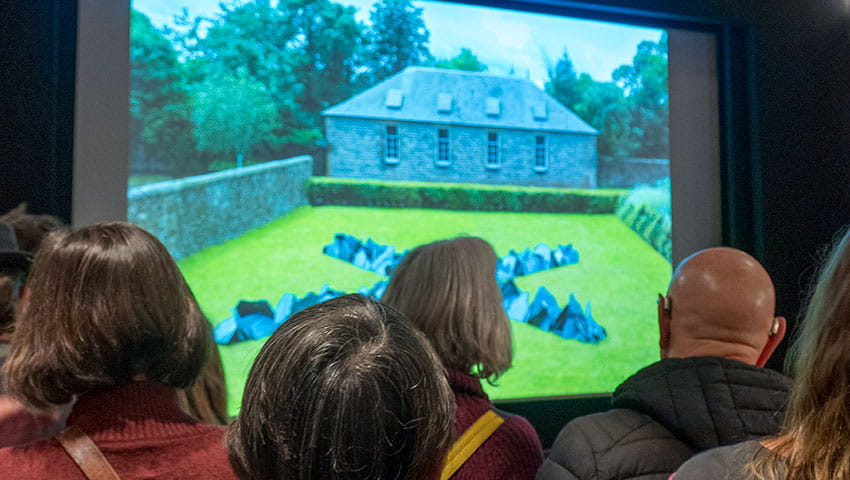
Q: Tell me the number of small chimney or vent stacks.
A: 4